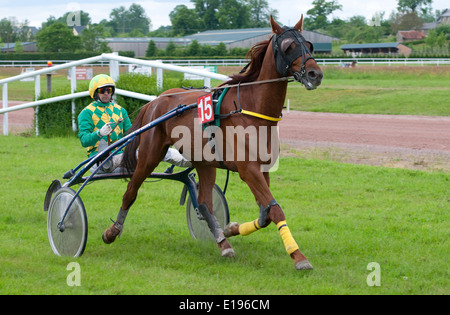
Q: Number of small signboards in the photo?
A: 4